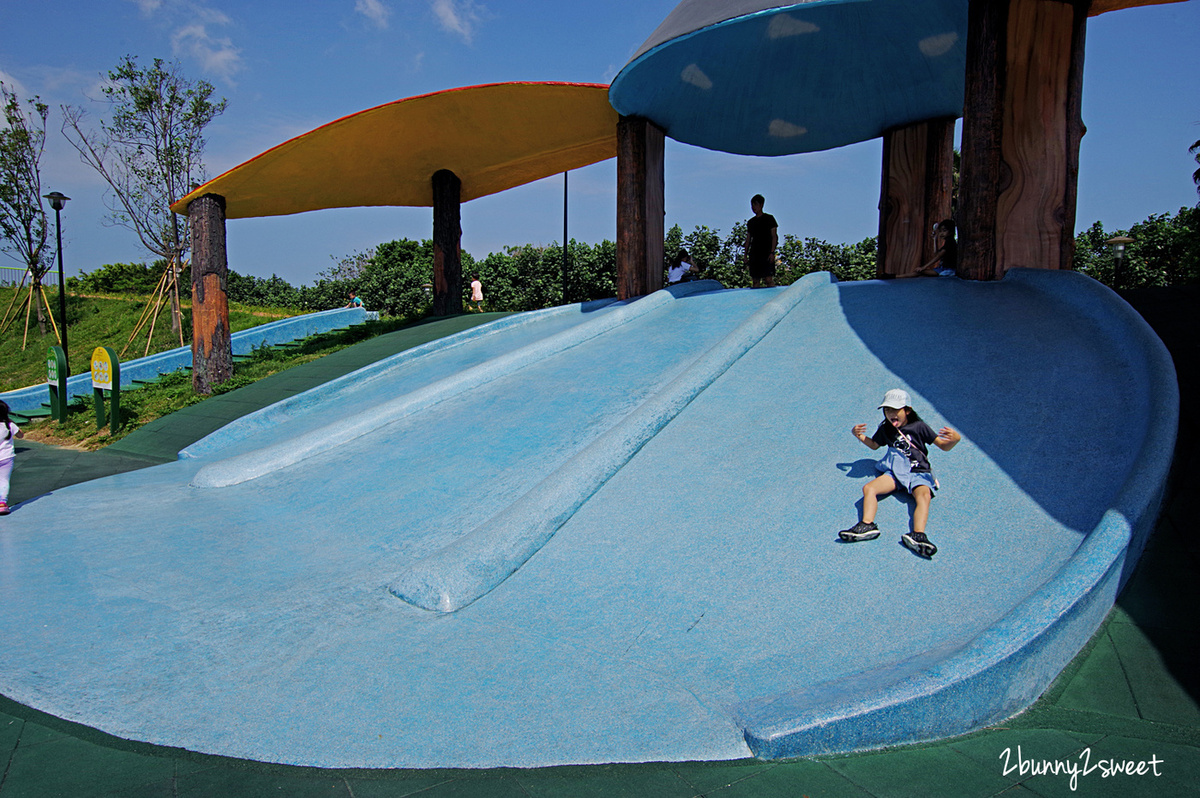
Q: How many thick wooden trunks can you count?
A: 5